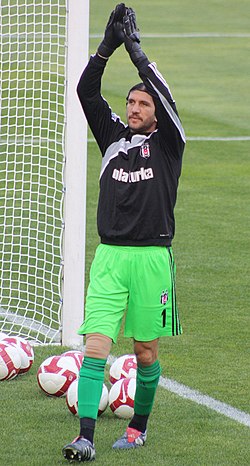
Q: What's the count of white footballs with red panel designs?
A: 7